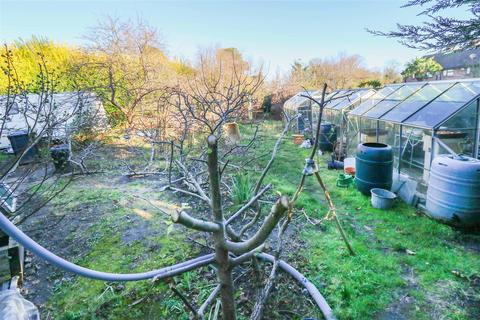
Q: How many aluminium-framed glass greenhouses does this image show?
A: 3